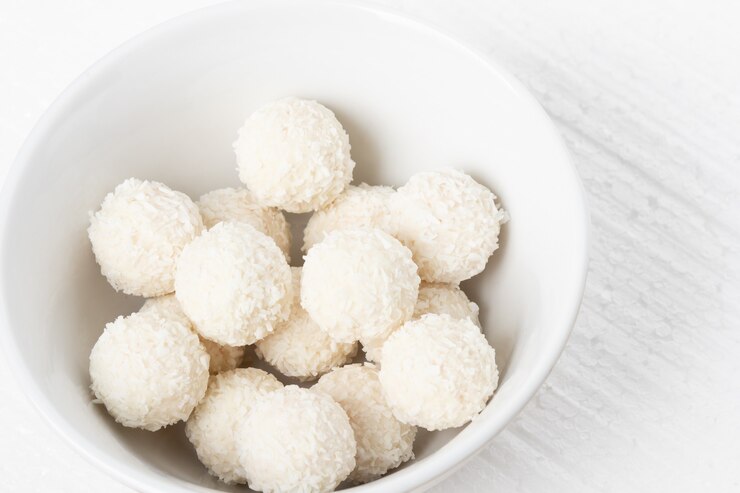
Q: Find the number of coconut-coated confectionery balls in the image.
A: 15